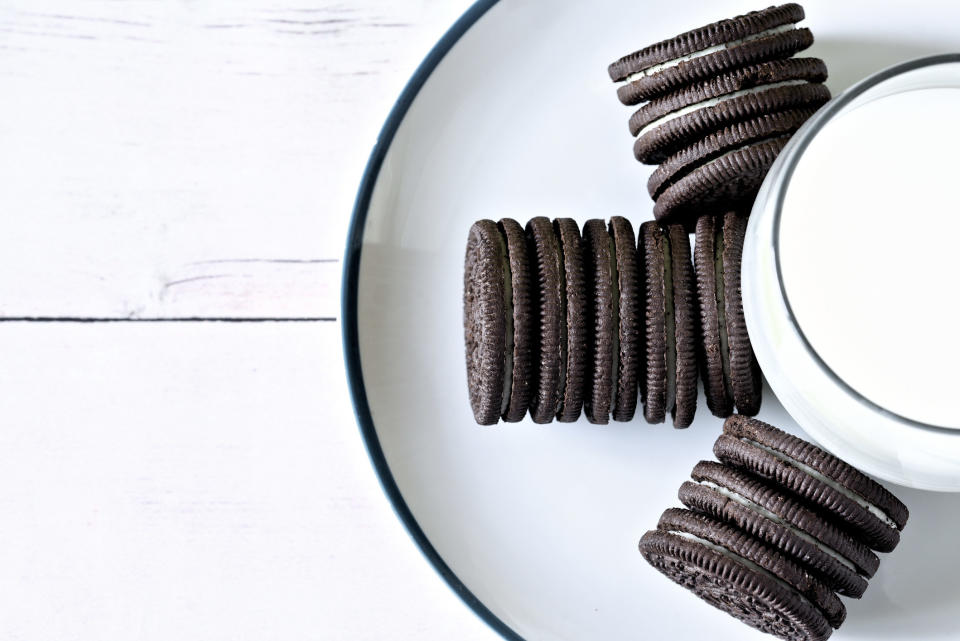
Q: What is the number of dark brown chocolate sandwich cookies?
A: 11